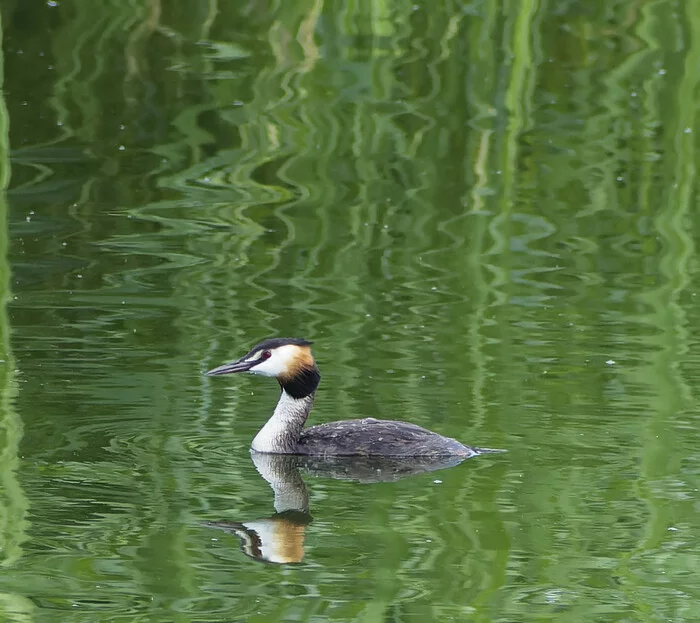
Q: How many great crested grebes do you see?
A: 1